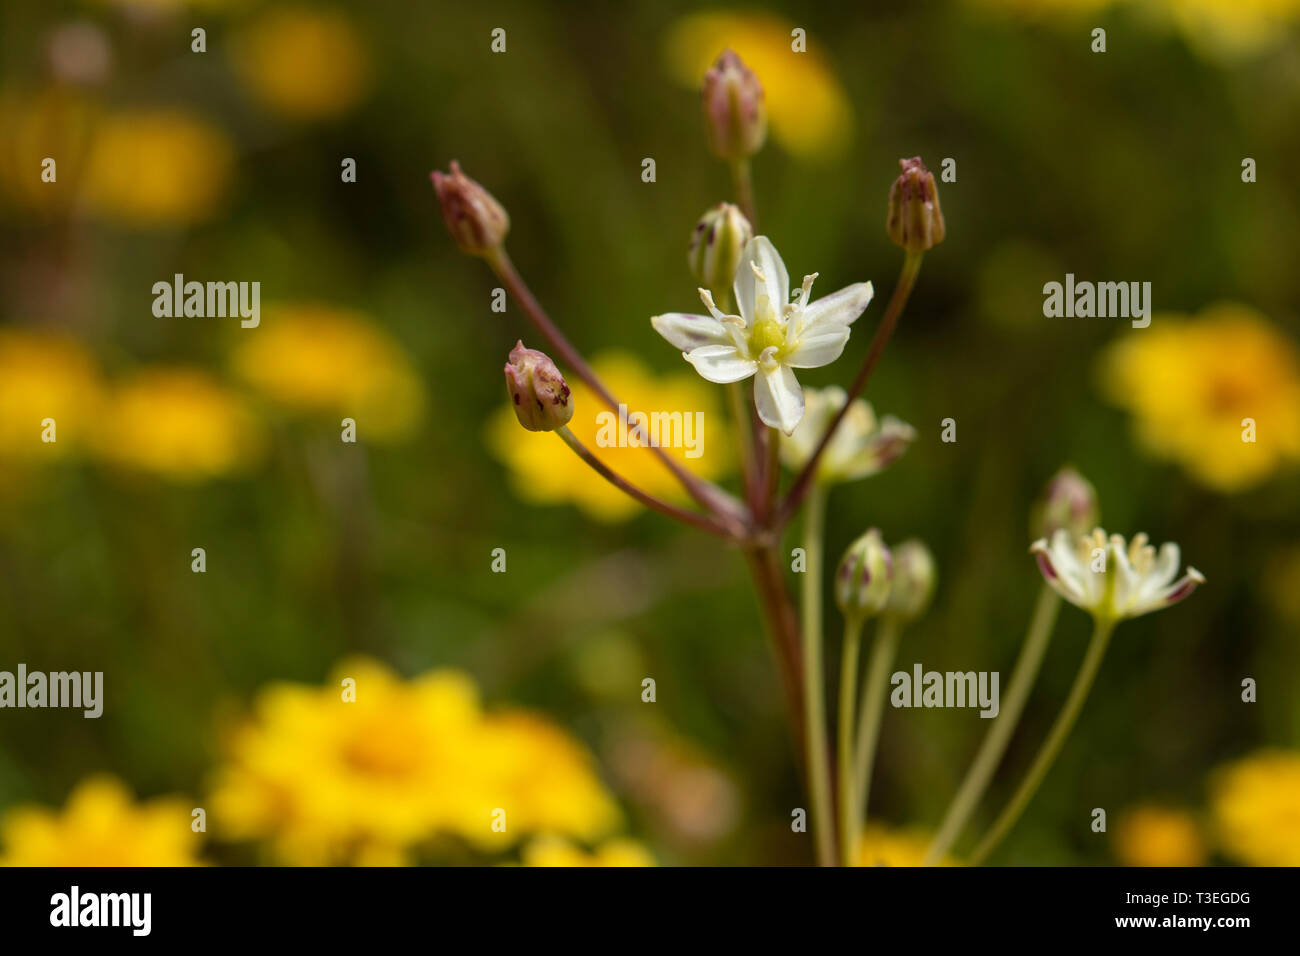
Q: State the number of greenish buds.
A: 3